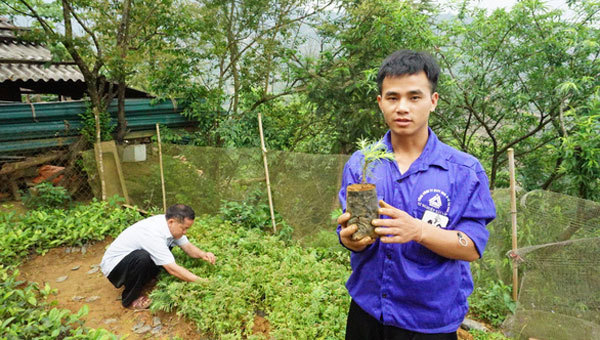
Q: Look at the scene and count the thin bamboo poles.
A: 4